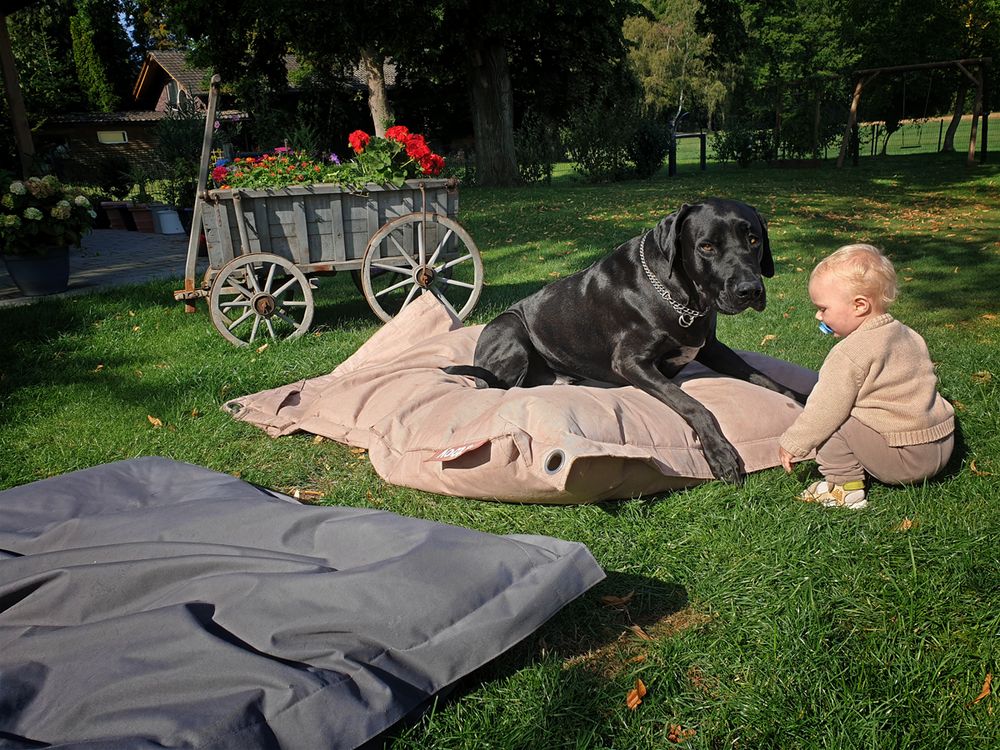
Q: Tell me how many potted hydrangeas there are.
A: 1